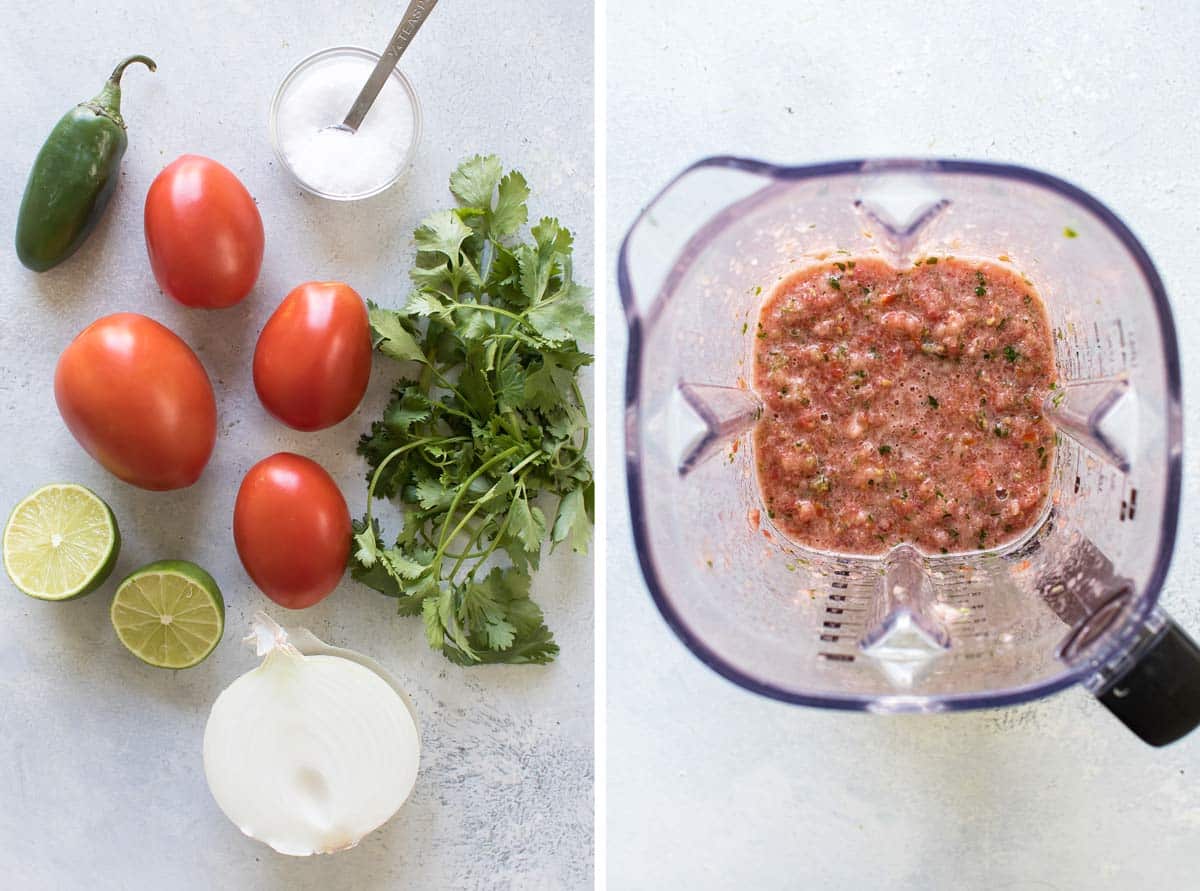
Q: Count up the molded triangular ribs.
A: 4